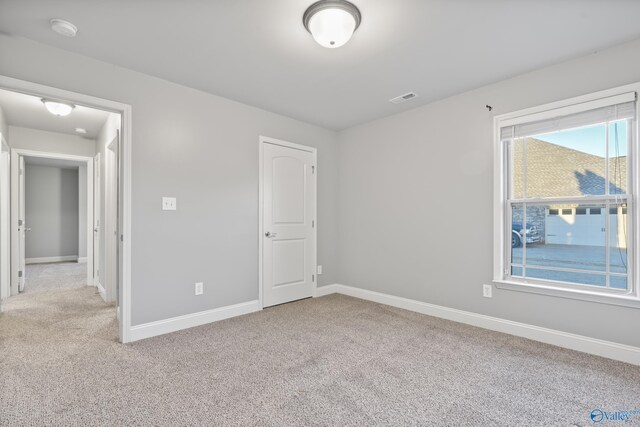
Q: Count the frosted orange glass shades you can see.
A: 0